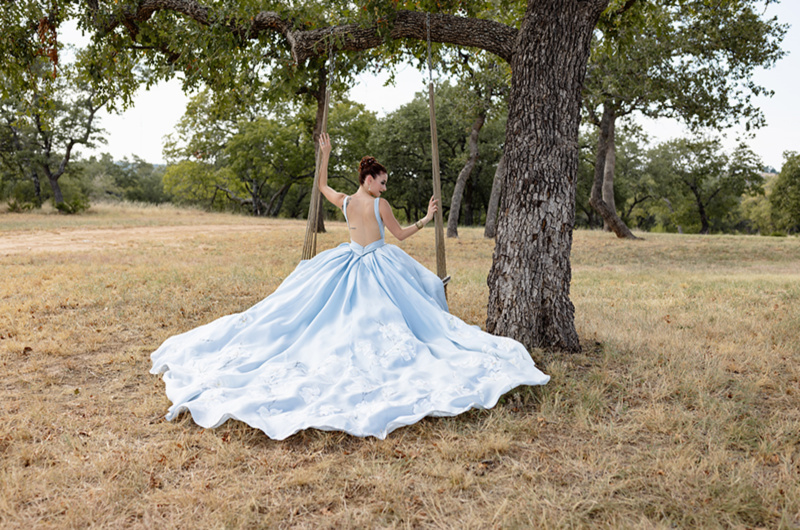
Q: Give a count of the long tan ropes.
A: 2